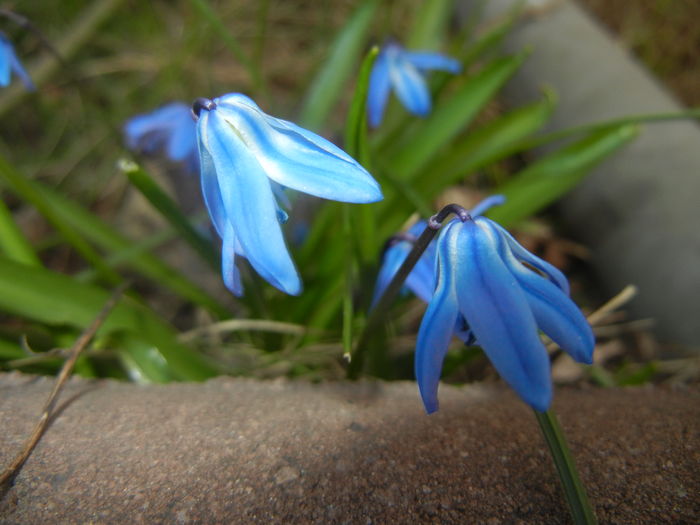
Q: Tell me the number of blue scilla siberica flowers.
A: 6